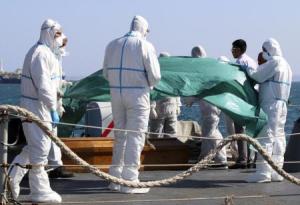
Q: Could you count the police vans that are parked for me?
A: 0